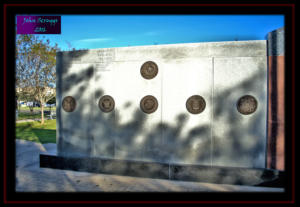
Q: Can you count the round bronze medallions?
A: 6